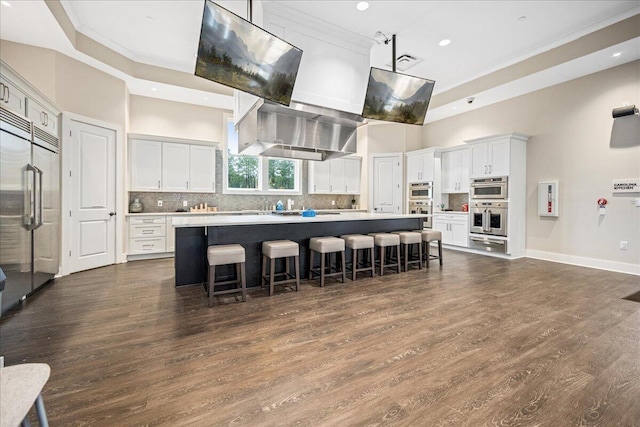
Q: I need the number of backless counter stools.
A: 7